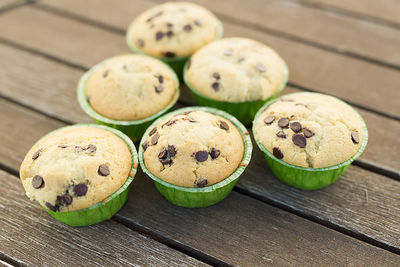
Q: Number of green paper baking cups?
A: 6